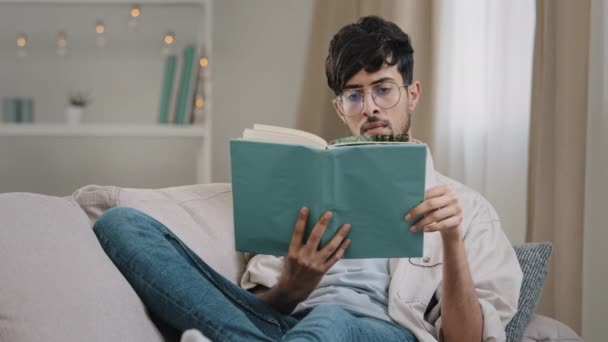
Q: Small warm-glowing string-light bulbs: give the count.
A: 7